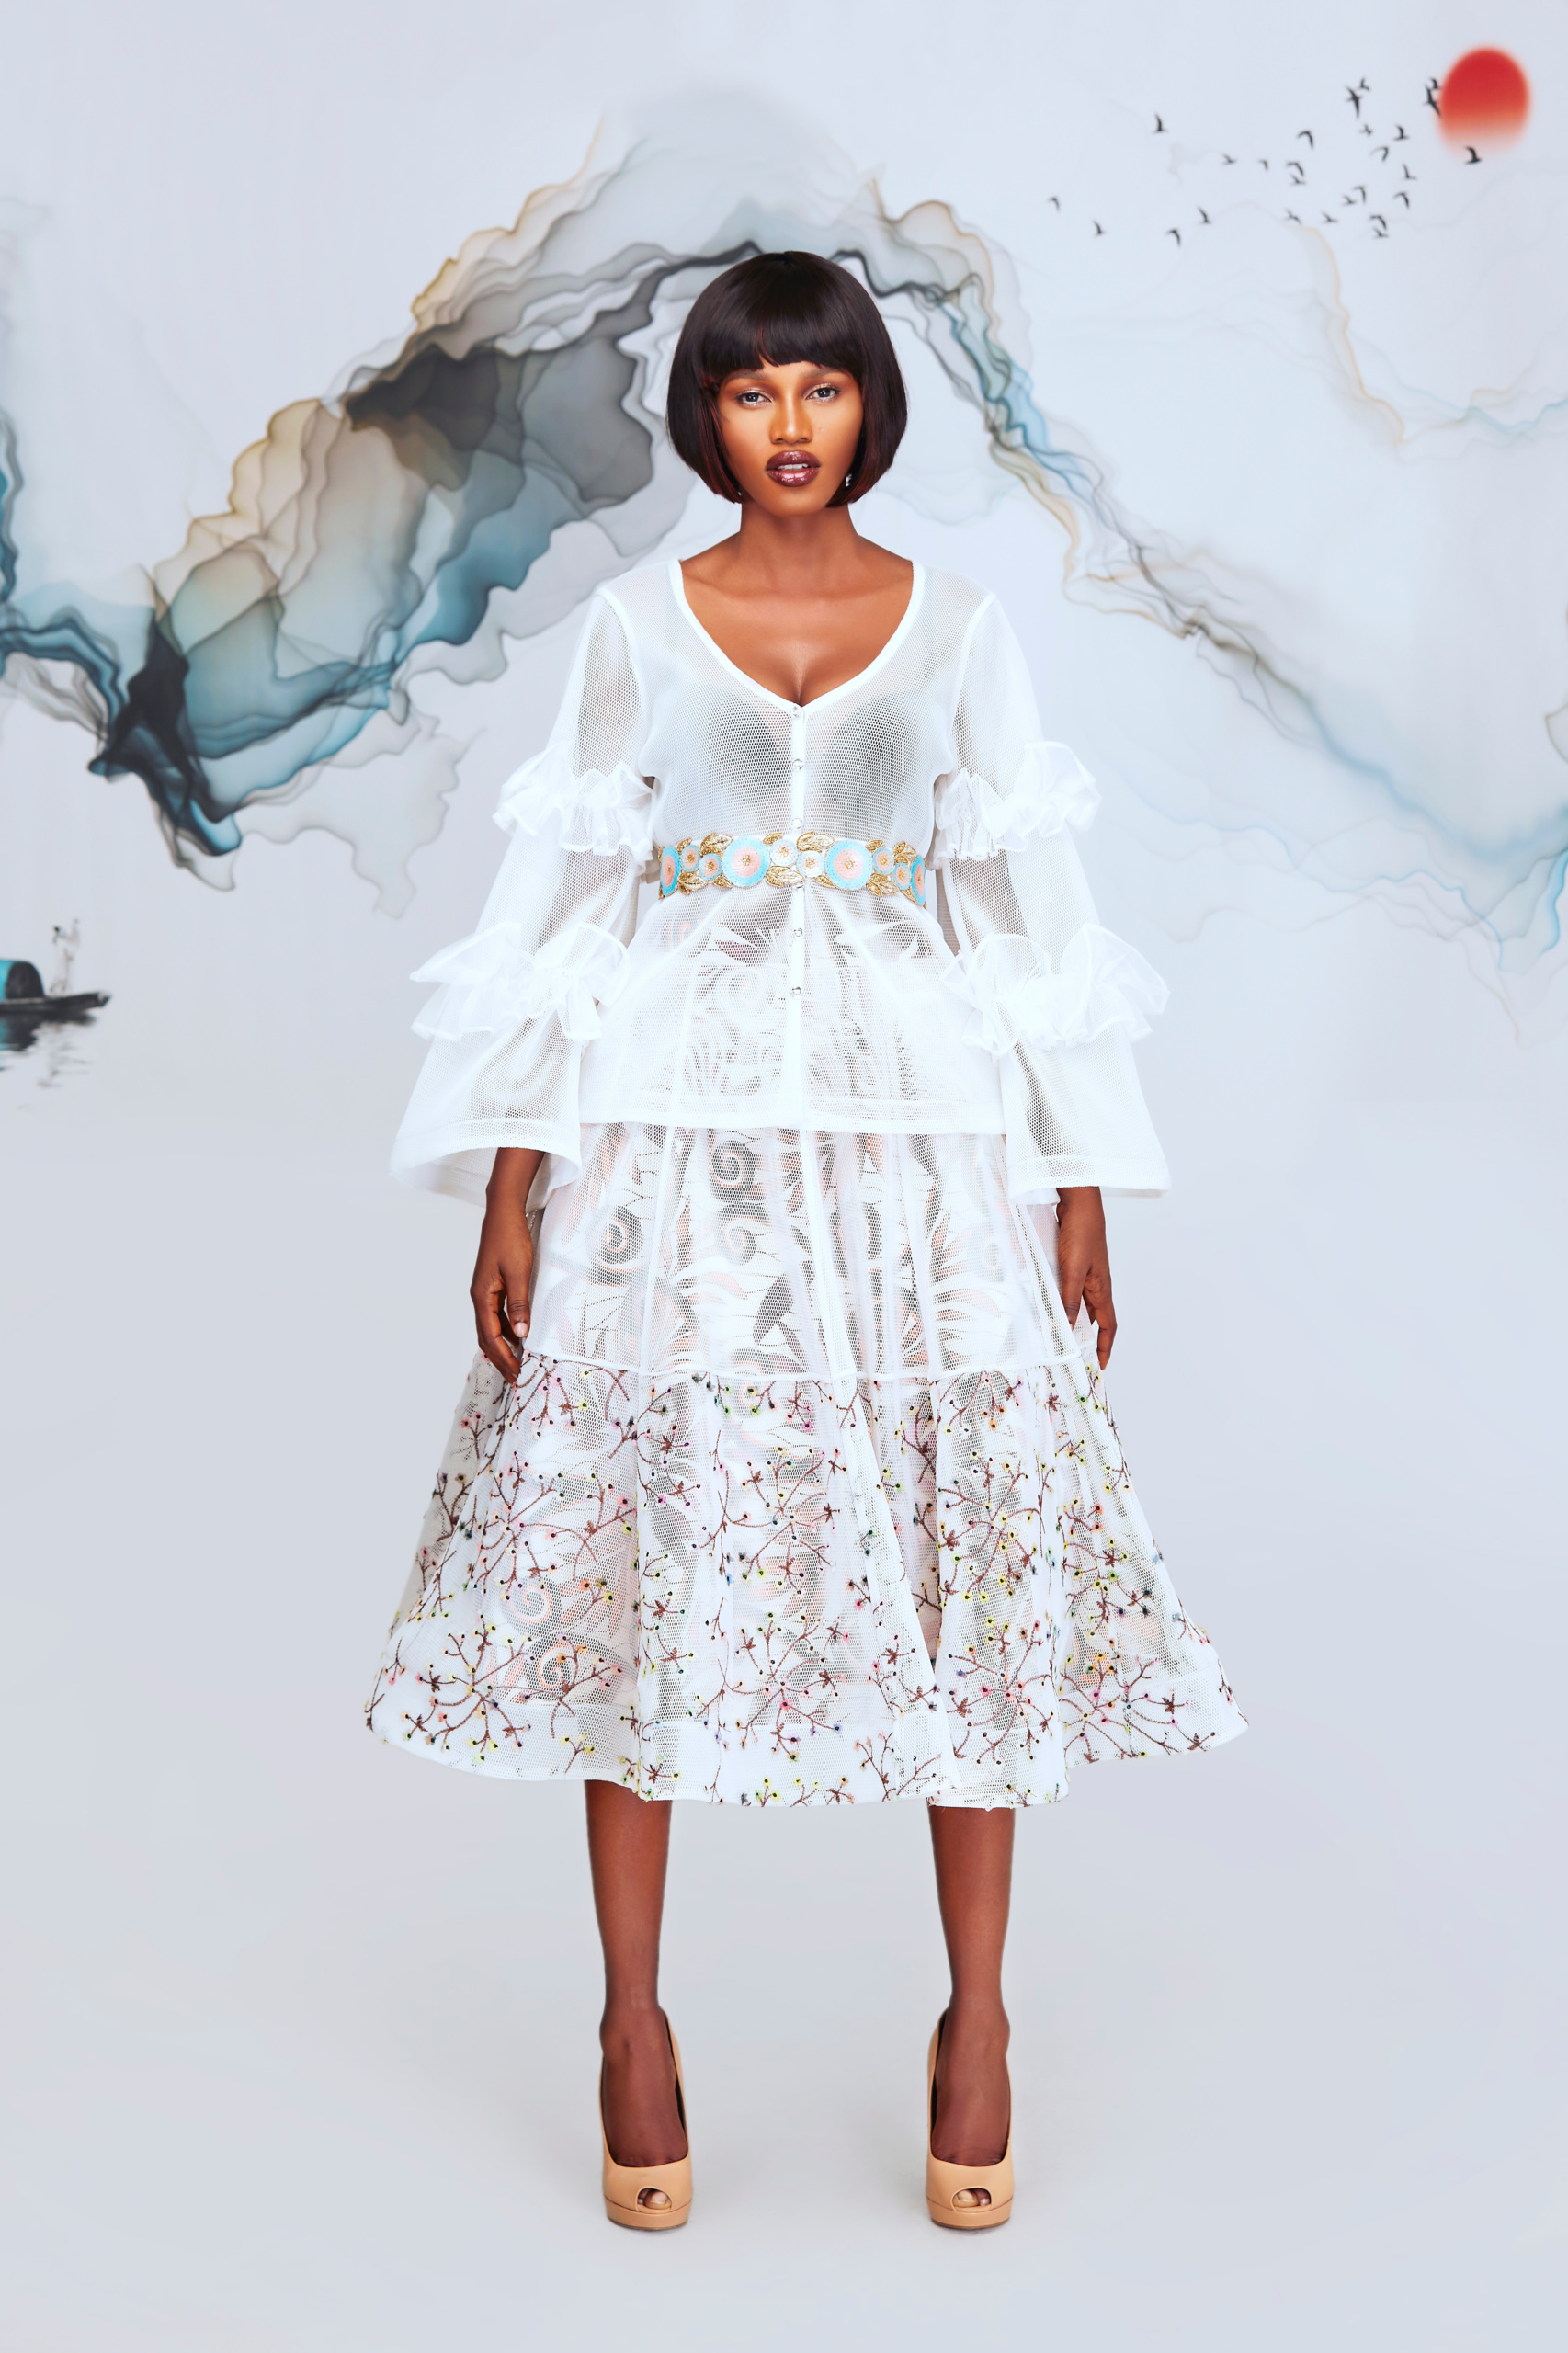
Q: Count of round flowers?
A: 10